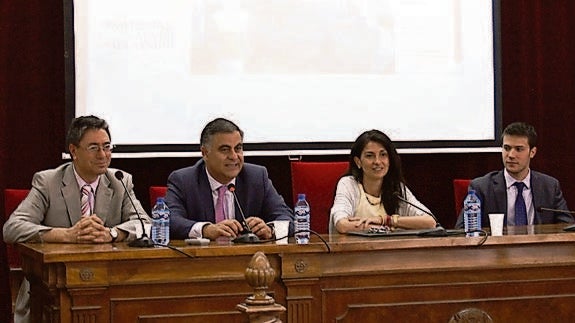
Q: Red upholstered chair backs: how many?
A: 4